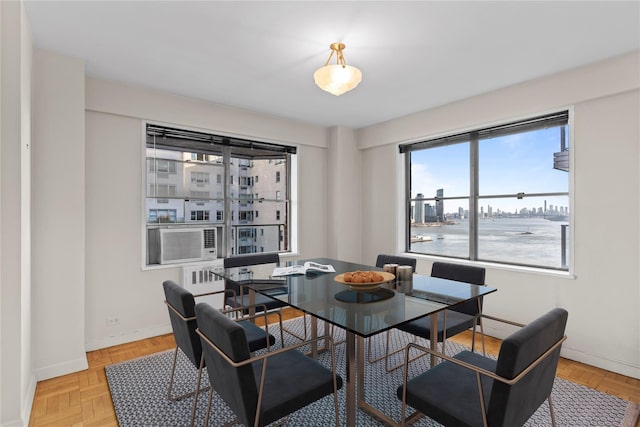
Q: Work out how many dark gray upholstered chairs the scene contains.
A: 6